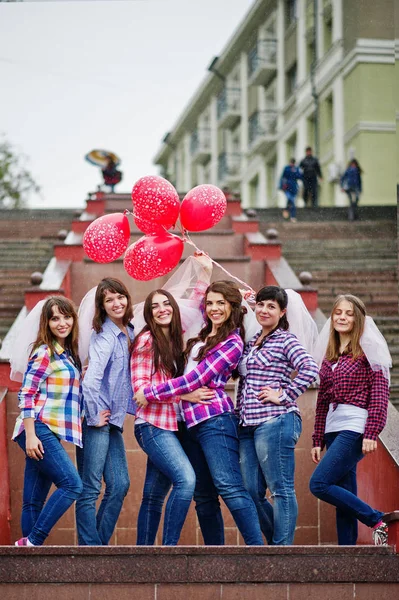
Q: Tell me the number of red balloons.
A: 5